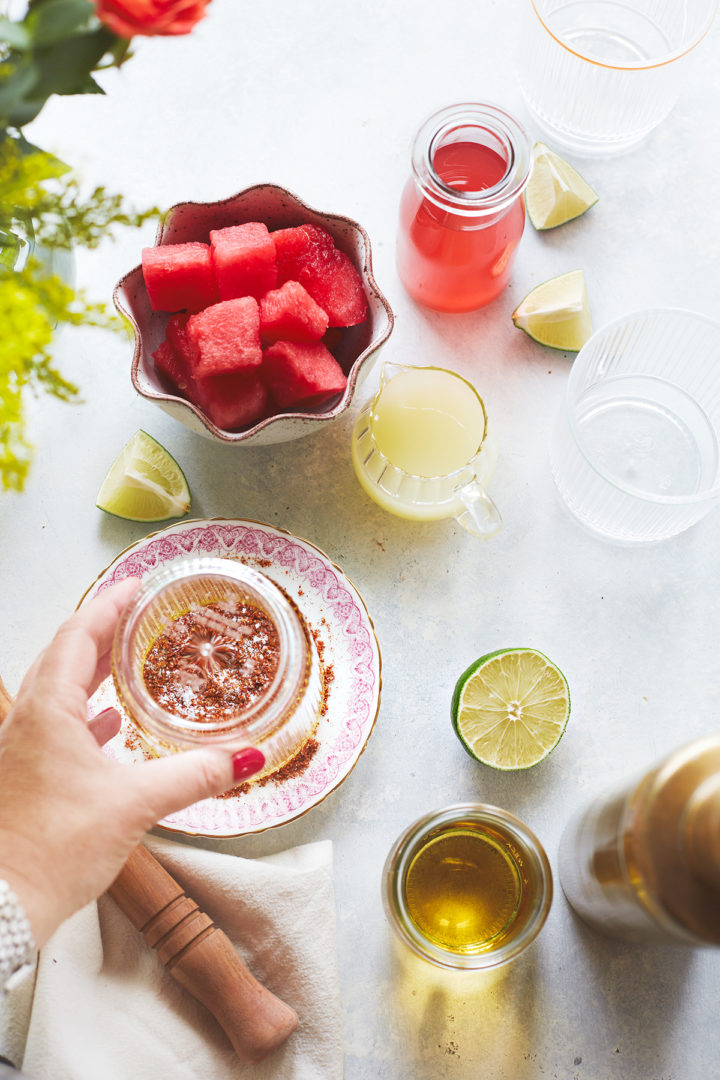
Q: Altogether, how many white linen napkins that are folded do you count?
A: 1